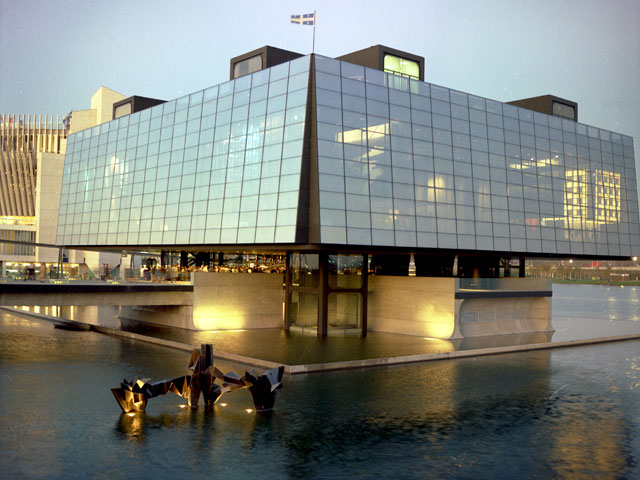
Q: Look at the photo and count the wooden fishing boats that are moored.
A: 0